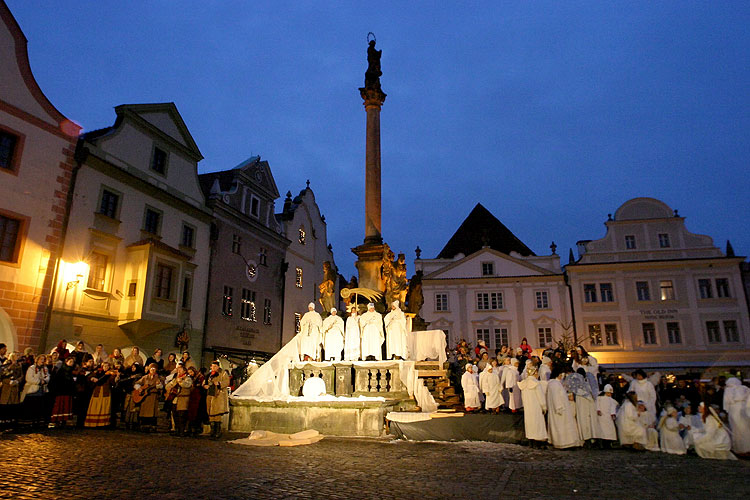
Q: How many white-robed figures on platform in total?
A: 5